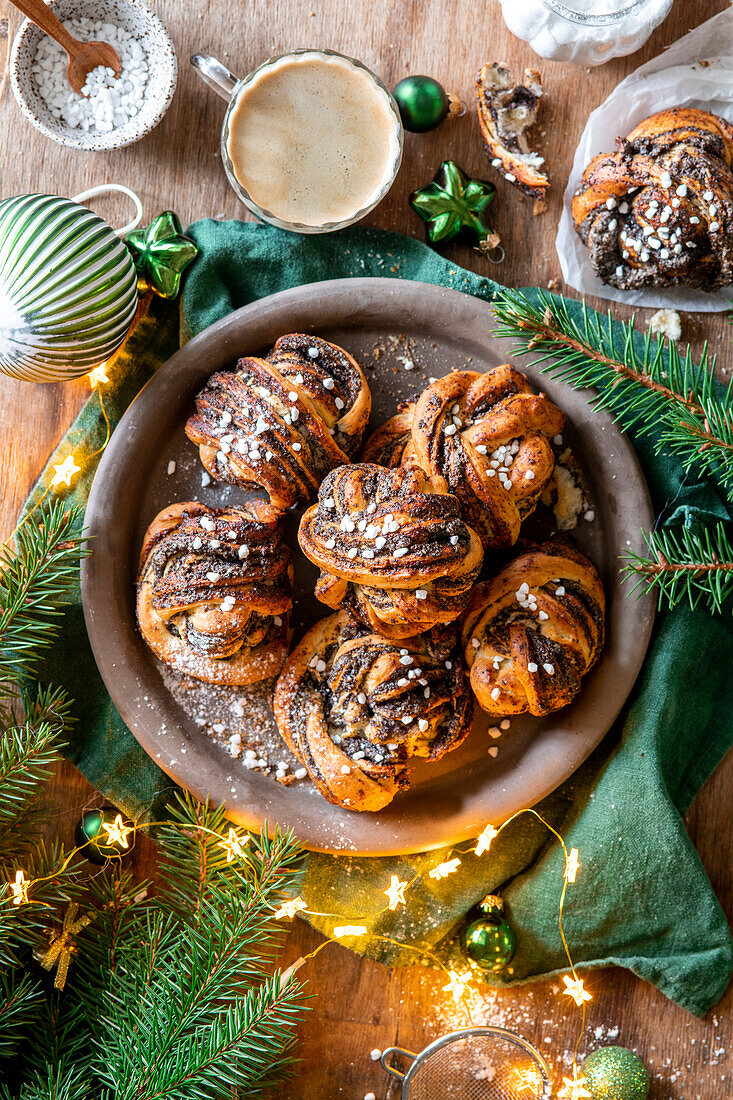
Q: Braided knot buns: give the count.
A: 7